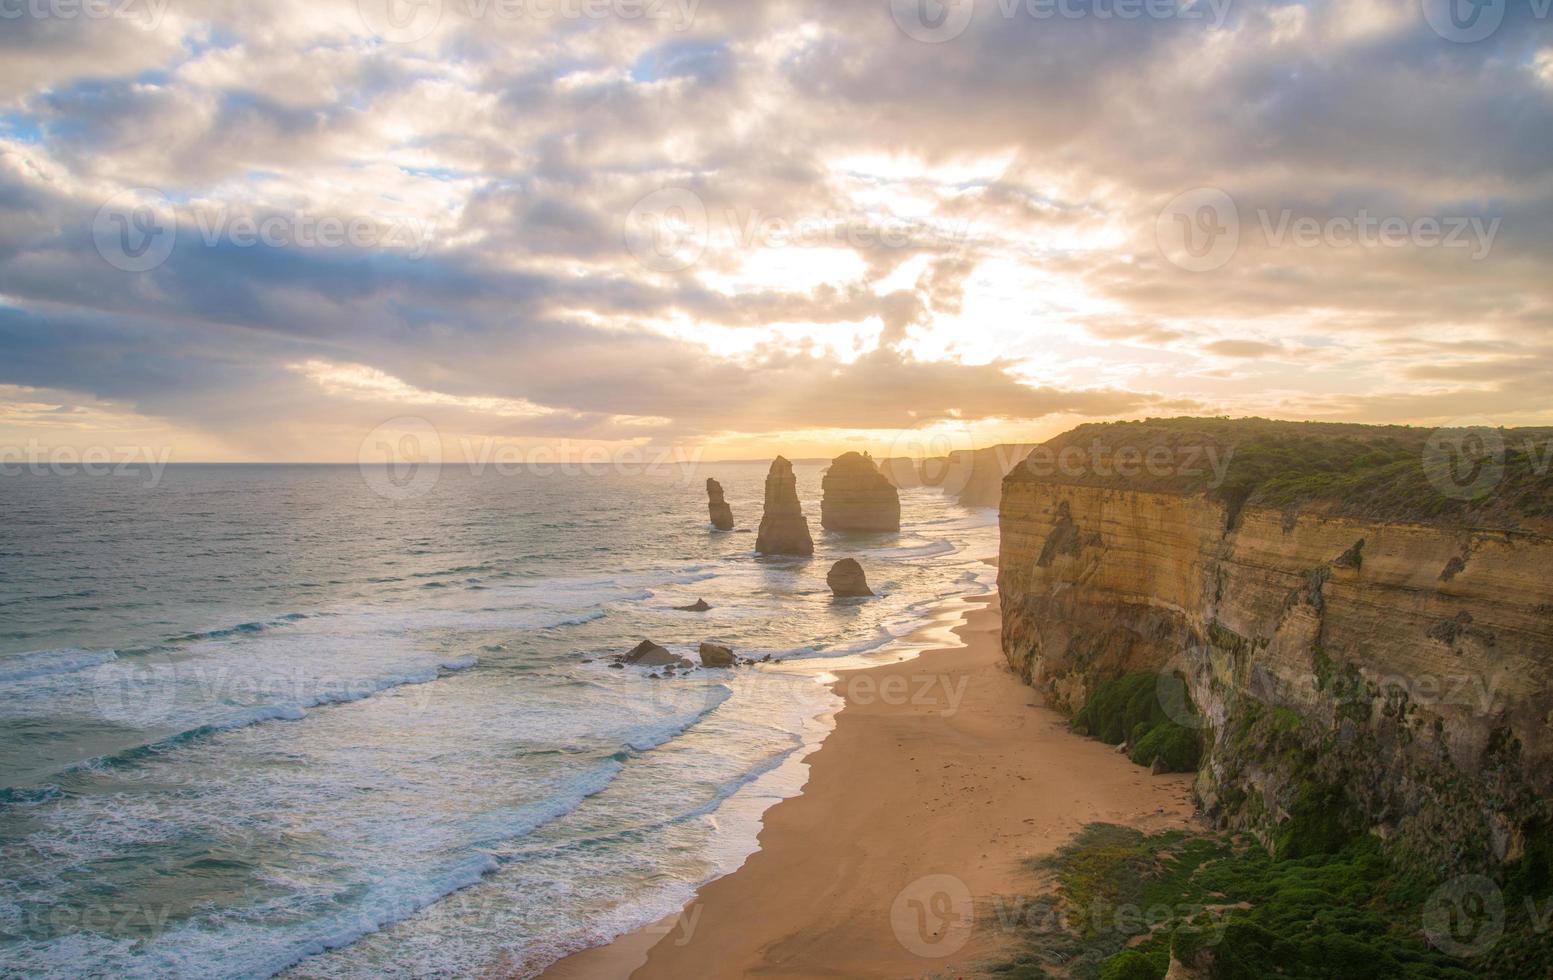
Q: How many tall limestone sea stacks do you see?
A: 3